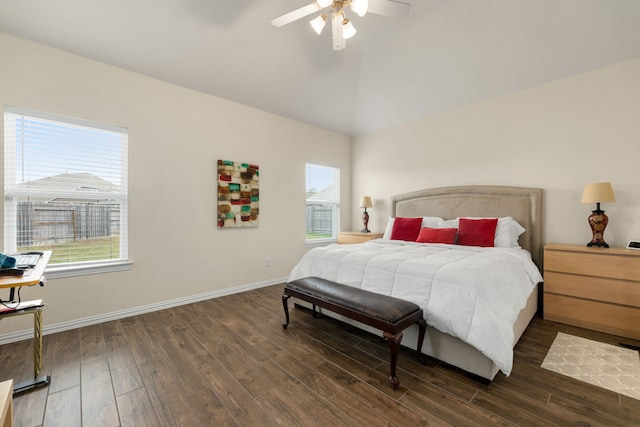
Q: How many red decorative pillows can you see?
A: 3